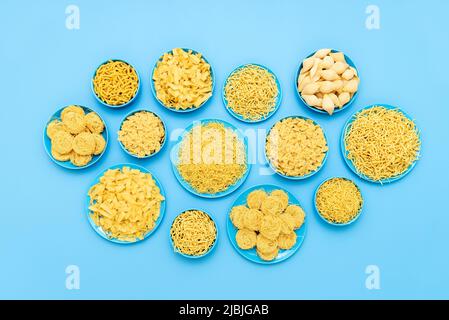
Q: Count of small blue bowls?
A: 4